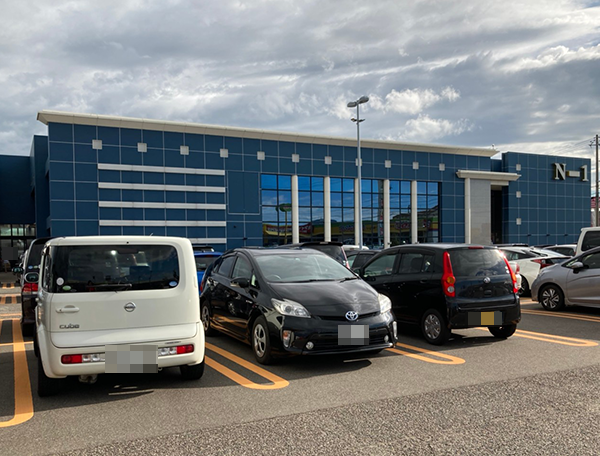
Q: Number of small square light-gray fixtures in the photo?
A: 14